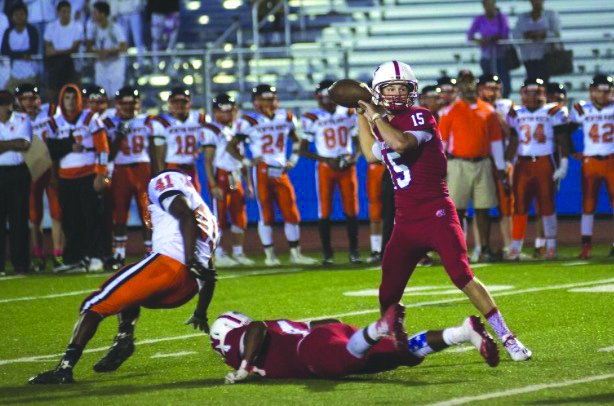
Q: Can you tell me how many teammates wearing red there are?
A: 2